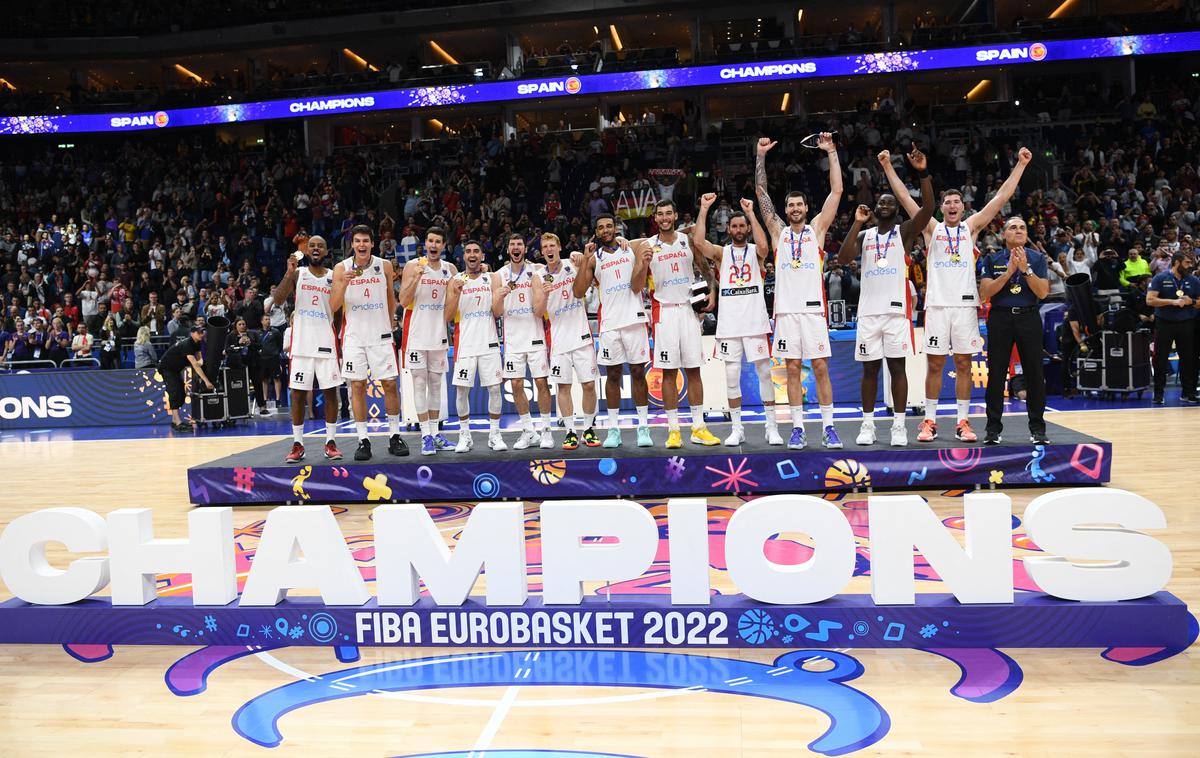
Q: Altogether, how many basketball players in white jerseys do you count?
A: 12